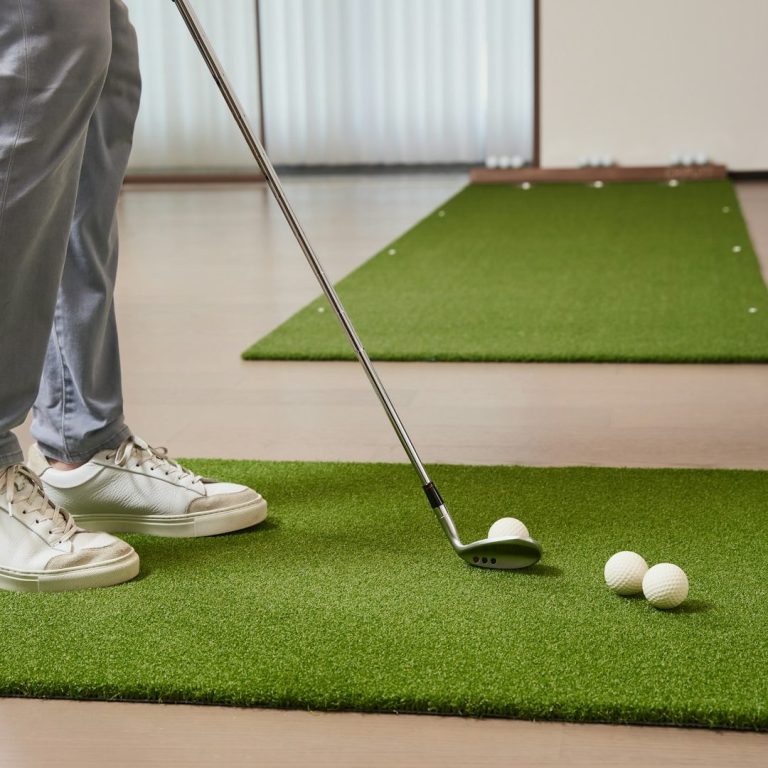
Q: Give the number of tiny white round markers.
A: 9